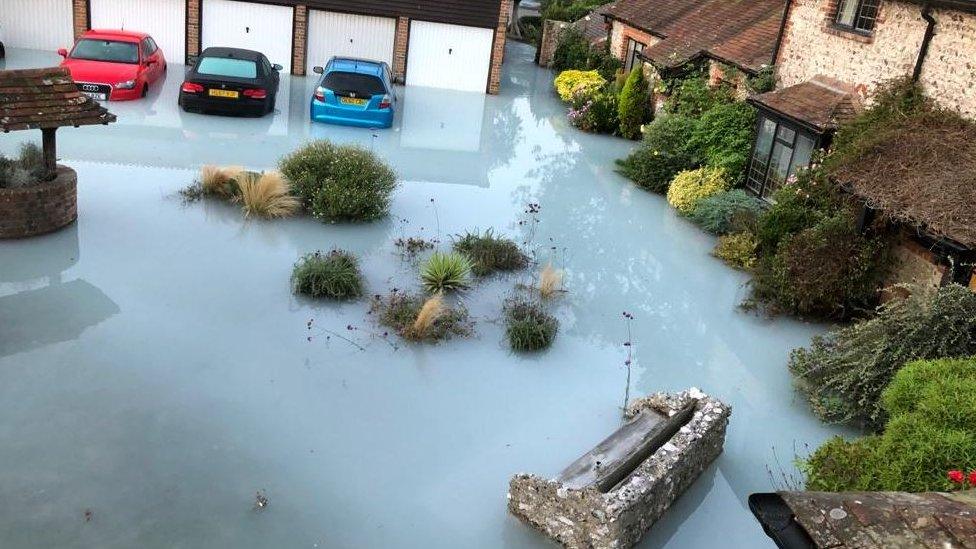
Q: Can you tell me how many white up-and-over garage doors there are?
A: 5